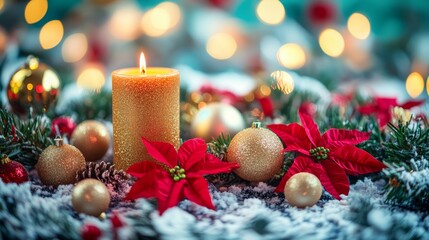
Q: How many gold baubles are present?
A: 7